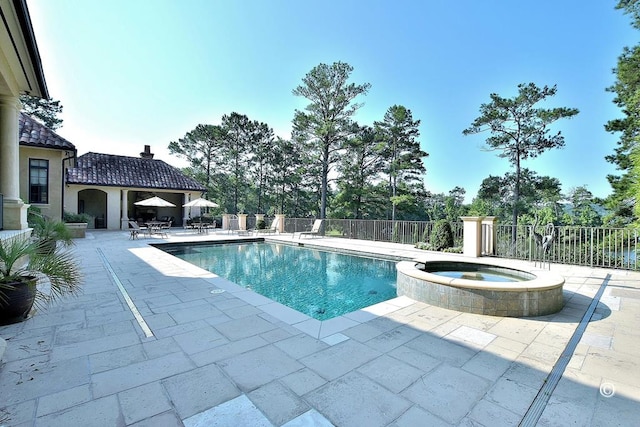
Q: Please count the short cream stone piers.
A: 6